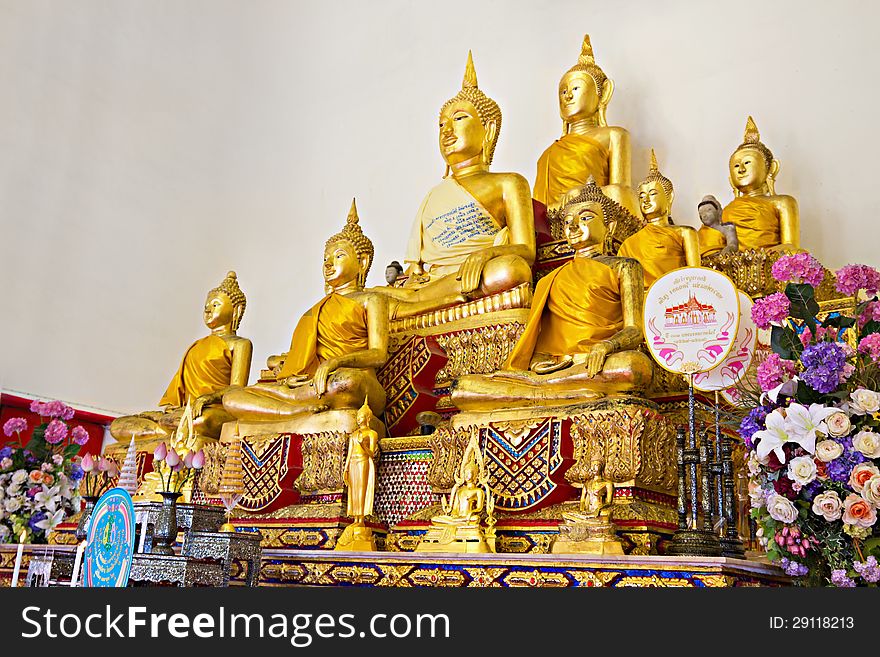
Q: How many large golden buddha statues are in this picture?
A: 7